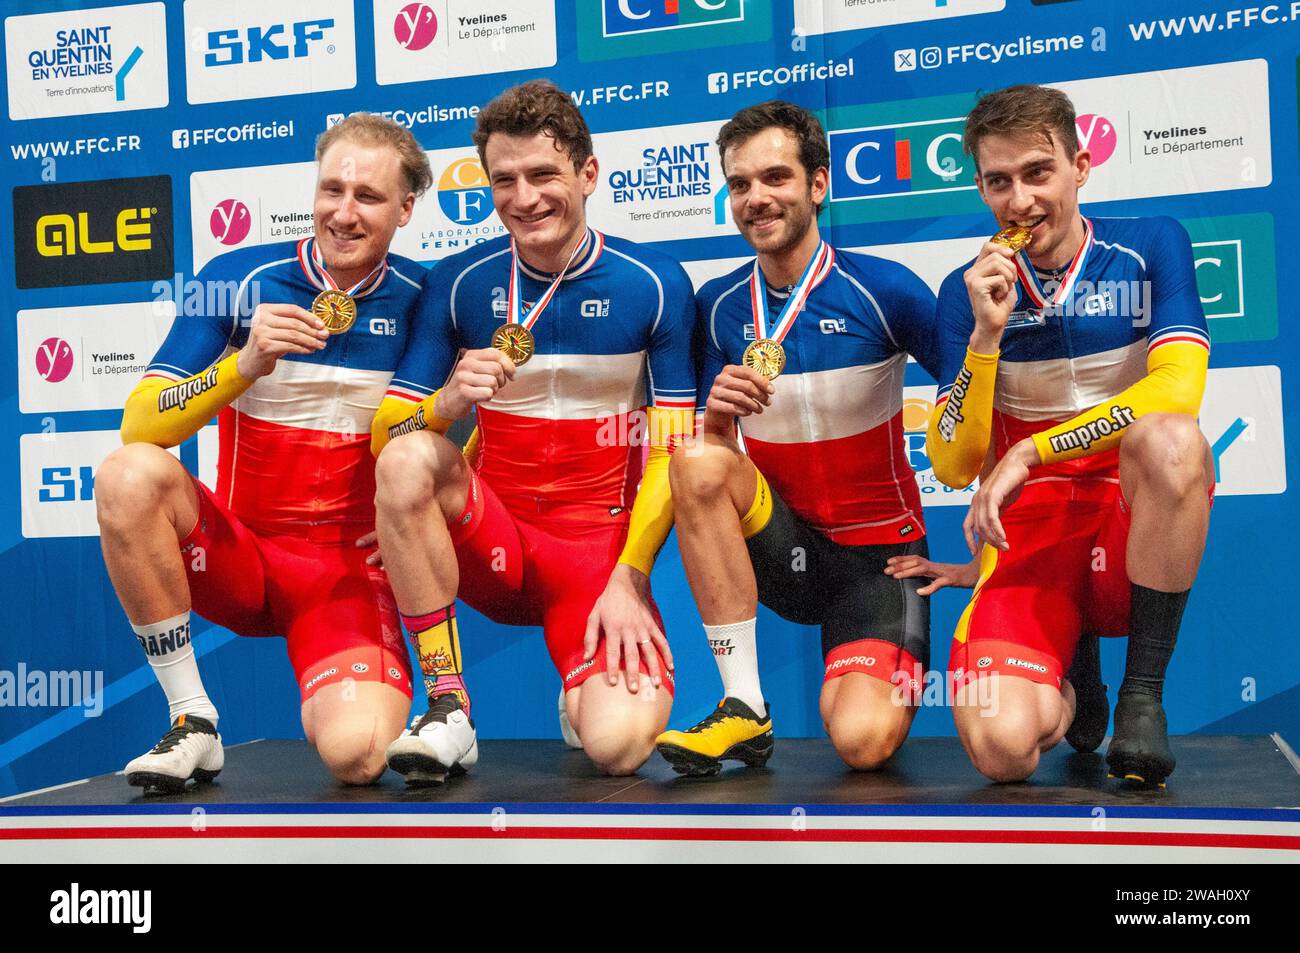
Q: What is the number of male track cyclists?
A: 4